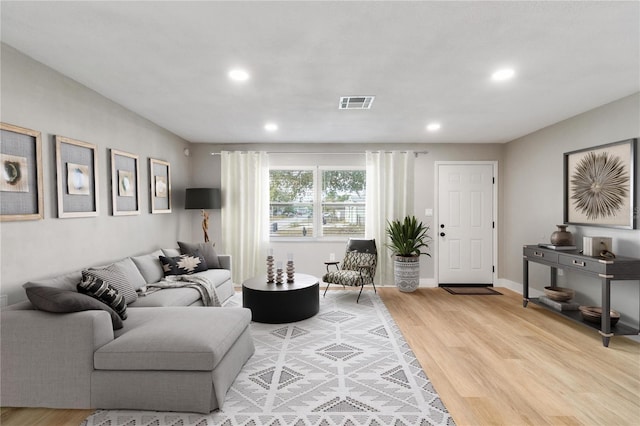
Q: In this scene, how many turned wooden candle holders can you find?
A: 3